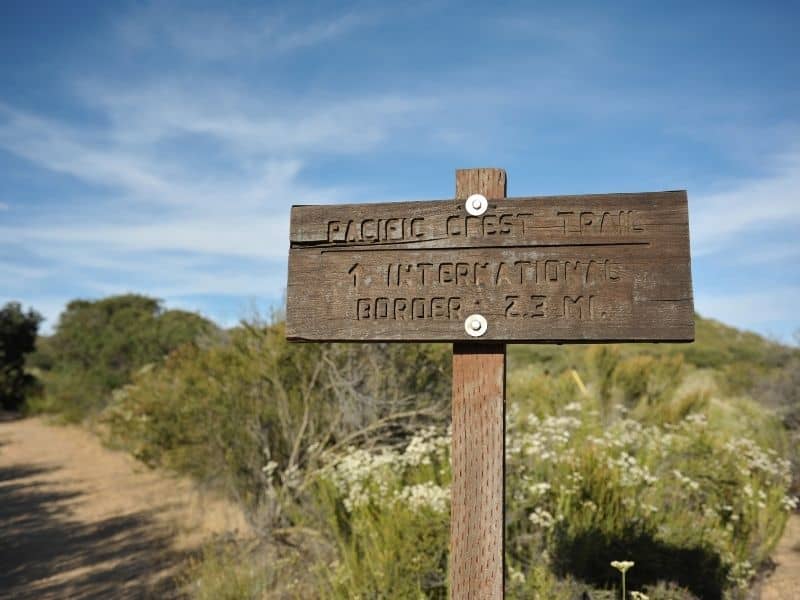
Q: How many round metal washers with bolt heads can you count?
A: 2